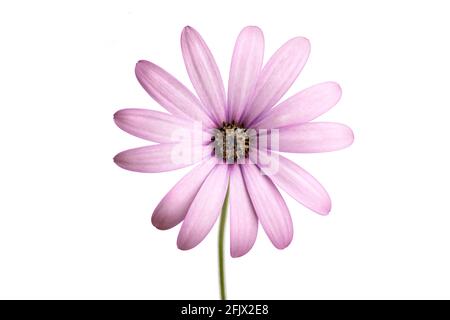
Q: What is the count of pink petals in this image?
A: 13